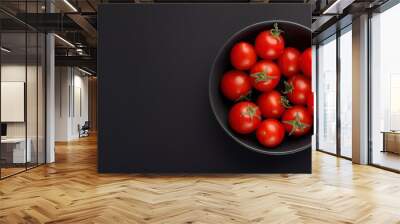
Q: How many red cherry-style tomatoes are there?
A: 11